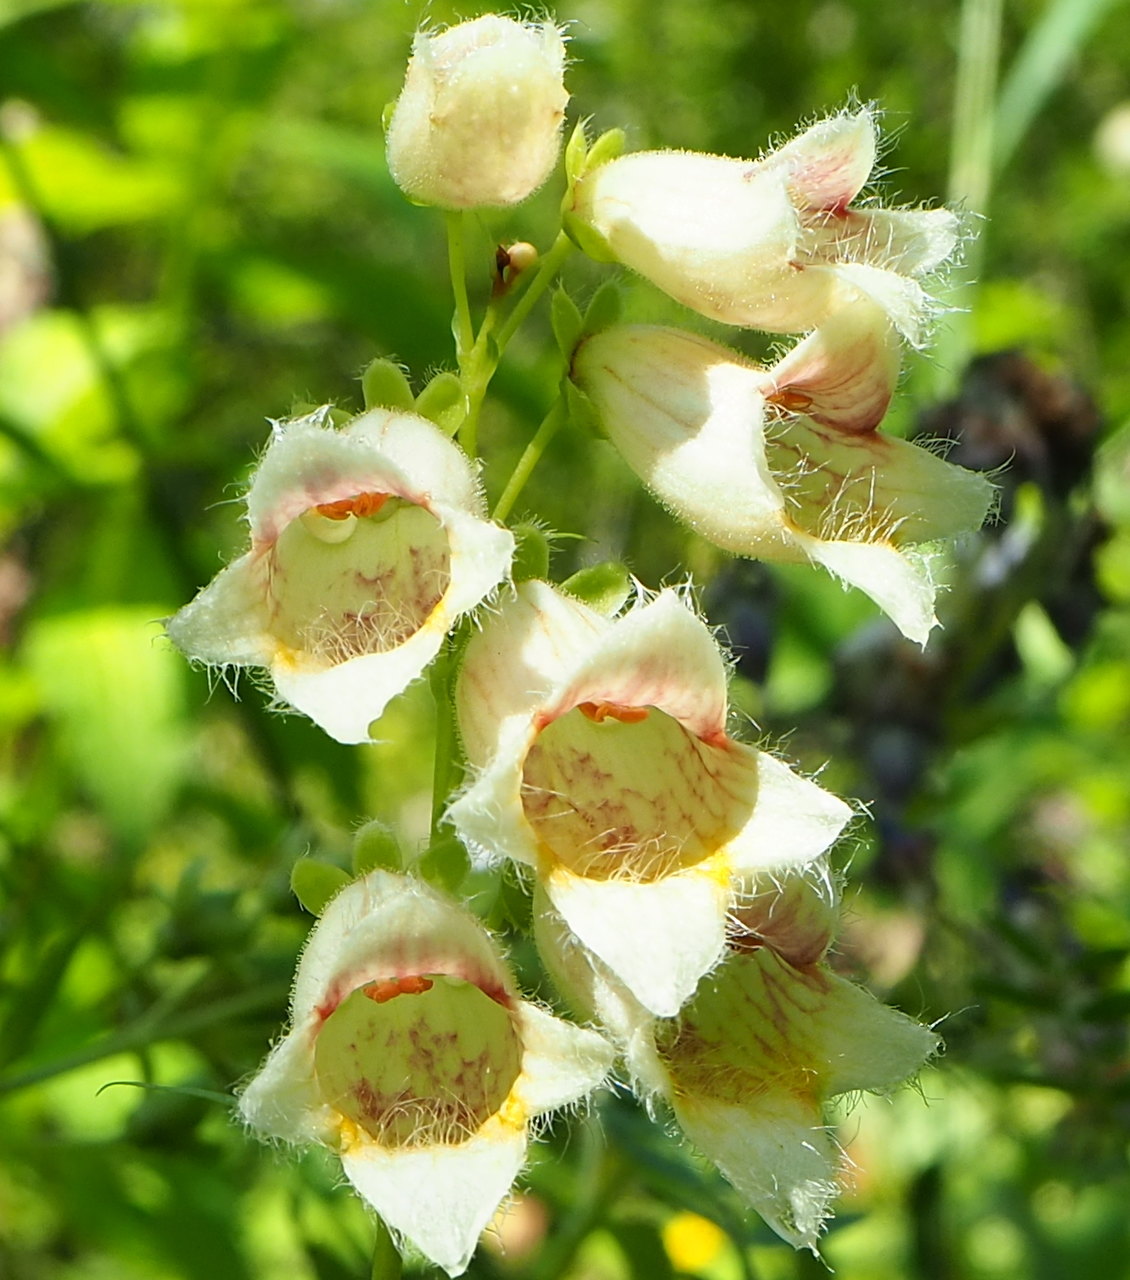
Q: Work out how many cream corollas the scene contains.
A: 7